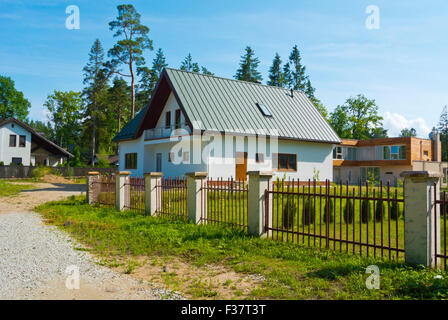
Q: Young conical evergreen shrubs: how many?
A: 7